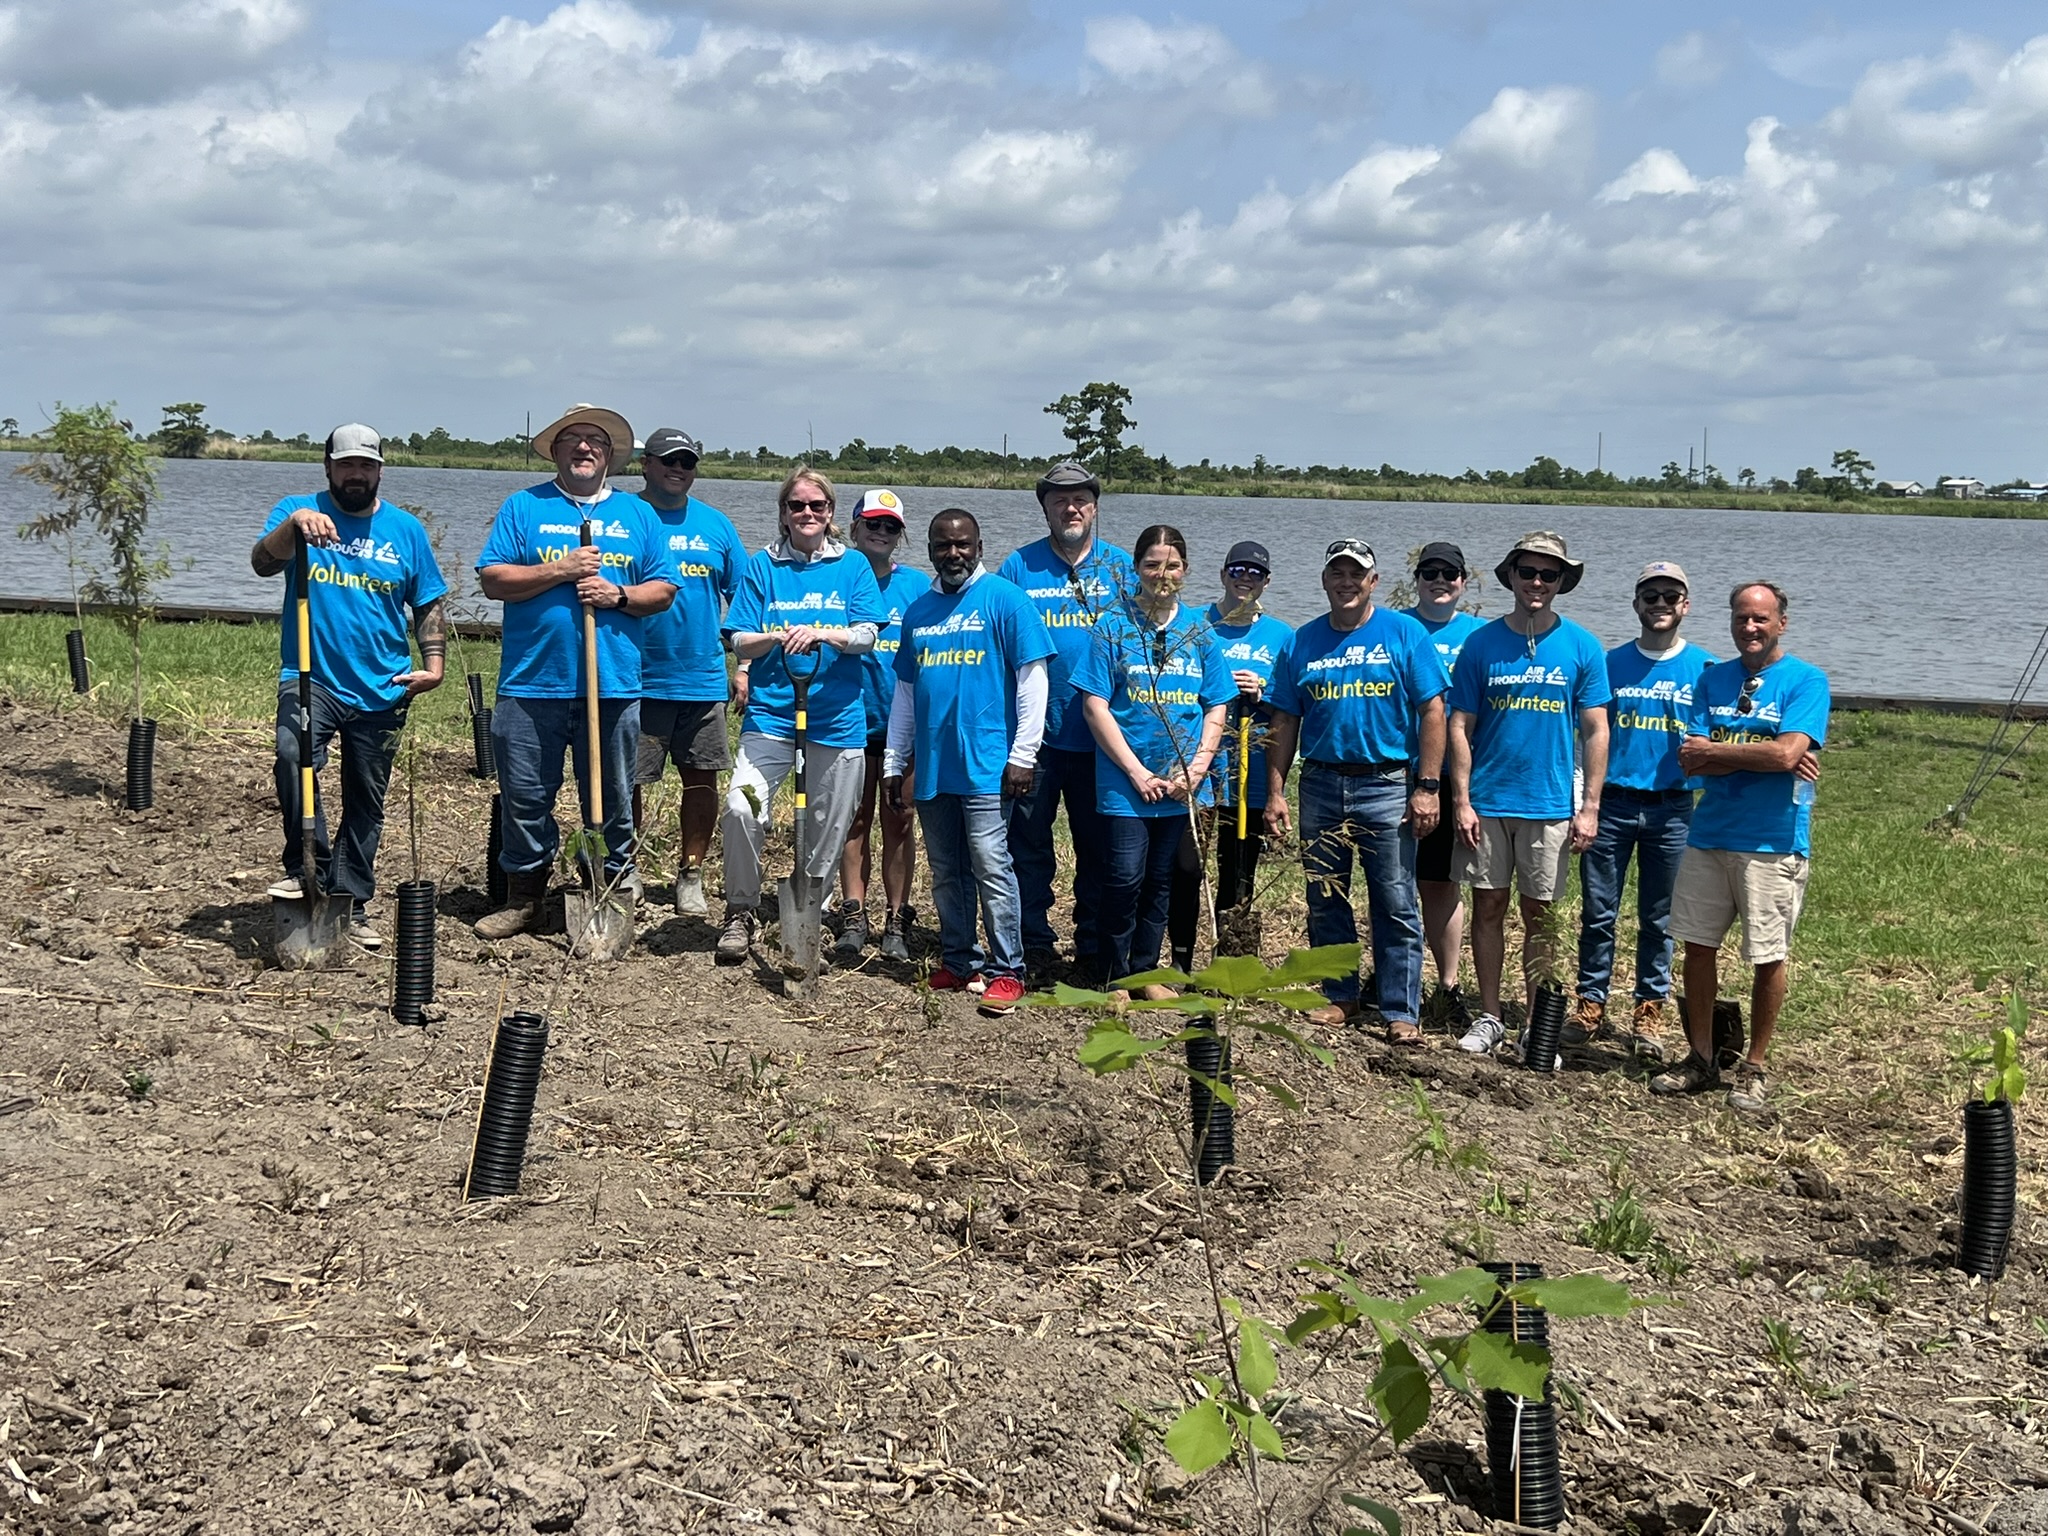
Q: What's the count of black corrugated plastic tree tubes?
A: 11